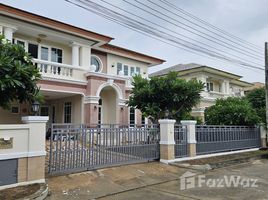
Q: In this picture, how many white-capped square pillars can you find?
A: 3